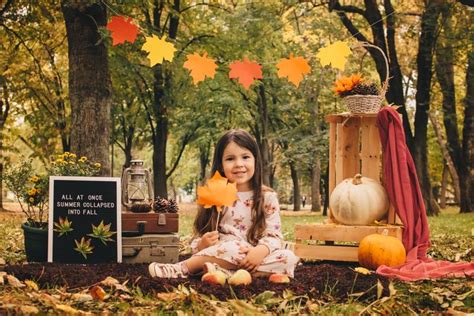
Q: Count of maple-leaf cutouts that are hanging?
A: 6